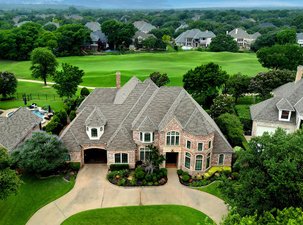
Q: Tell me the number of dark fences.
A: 1